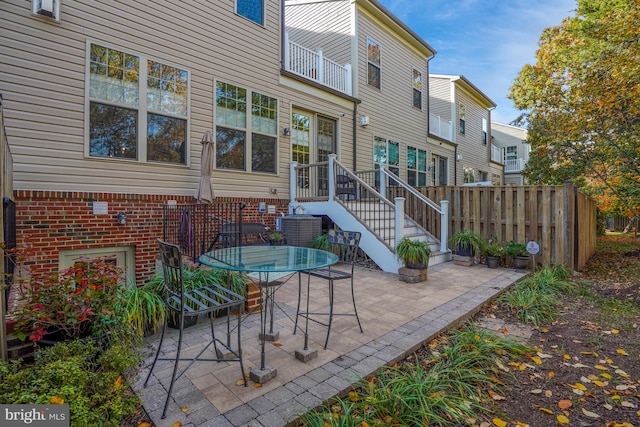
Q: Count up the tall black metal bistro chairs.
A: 2